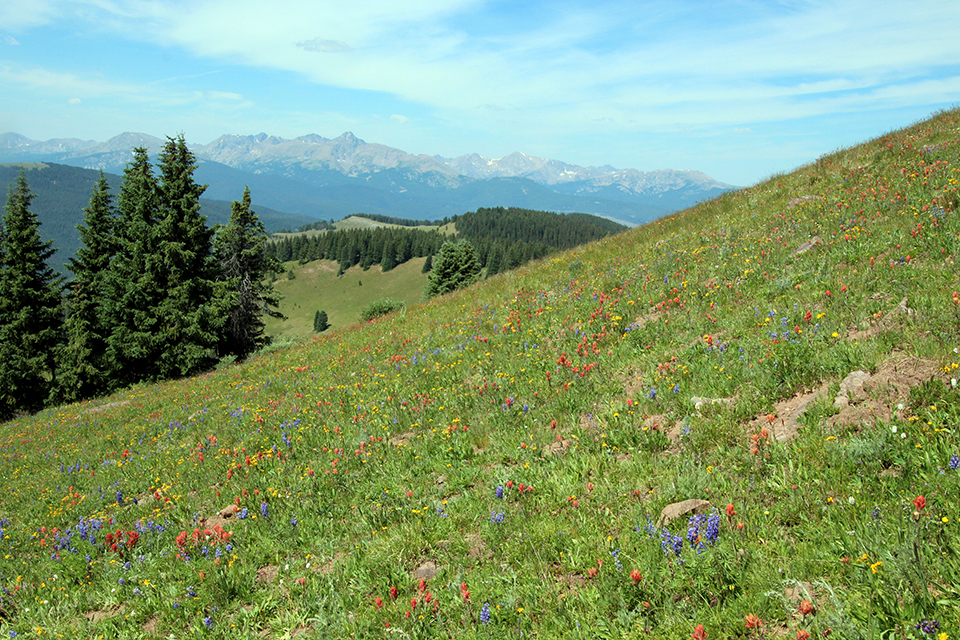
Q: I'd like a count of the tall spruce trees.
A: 5